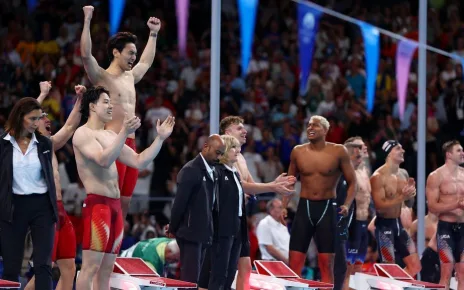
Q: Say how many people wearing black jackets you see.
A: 3